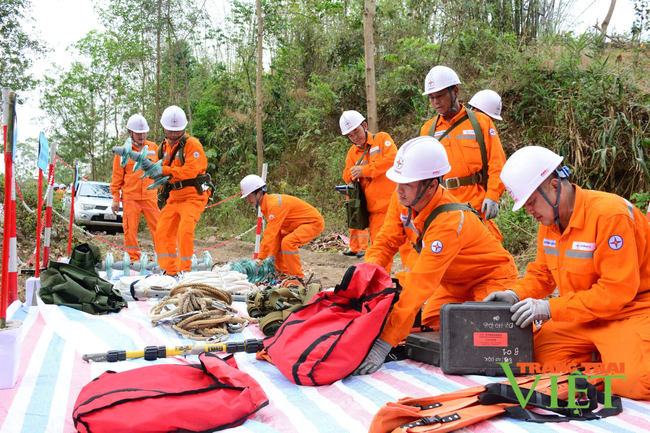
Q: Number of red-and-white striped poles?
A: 3